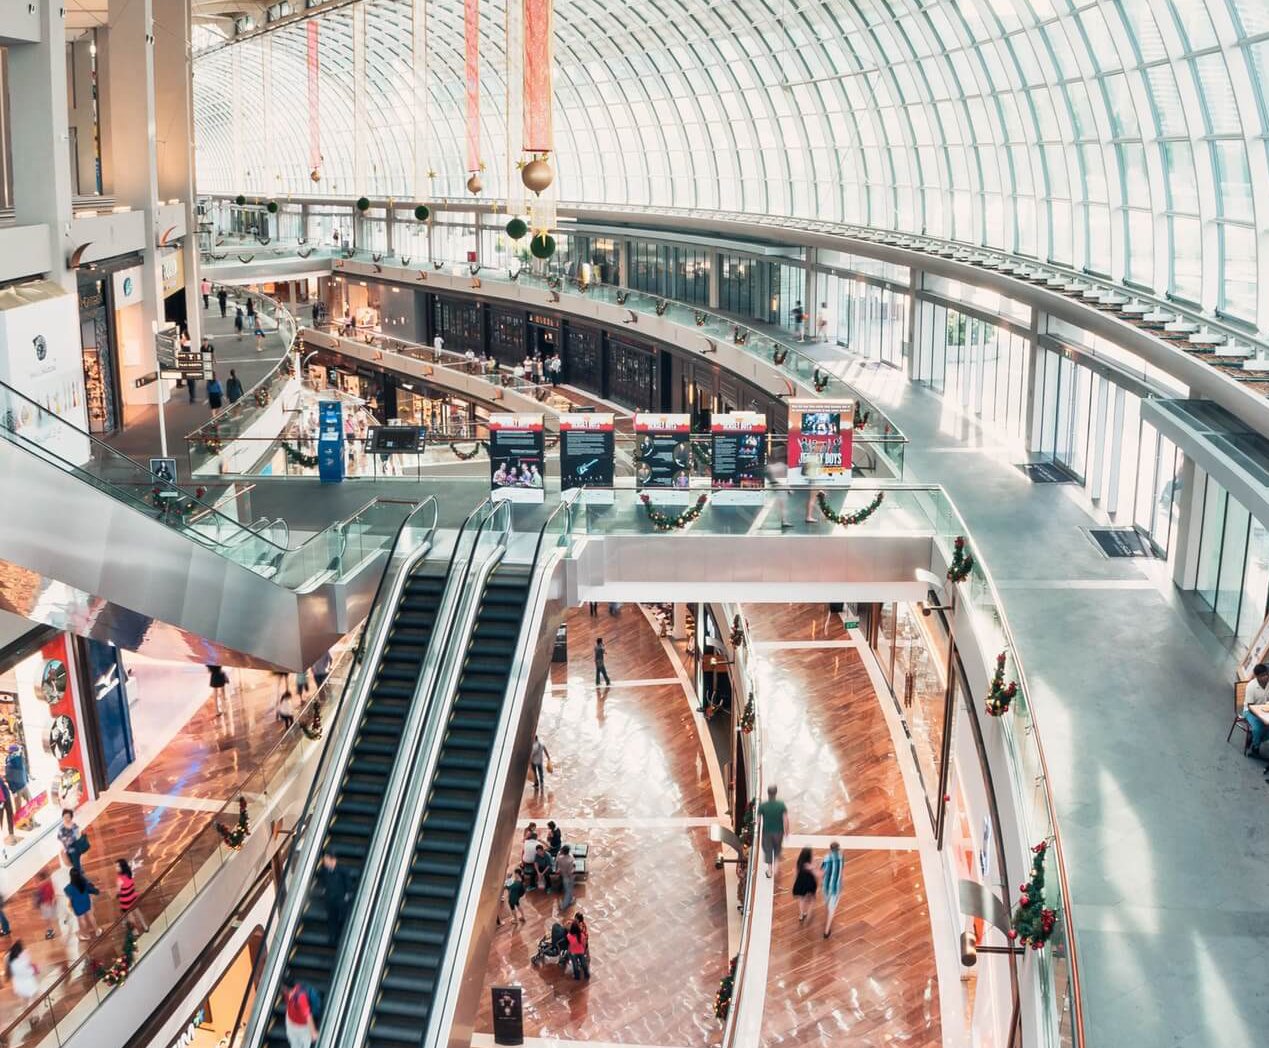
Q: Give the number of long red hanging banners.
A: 3